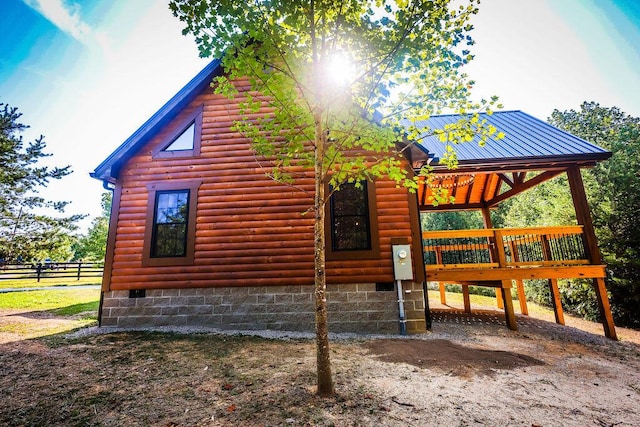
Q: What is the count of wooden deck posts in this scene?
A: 7